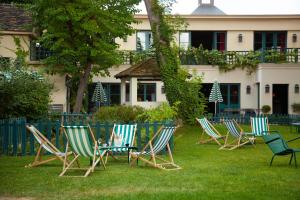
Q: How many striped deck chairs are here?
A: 7